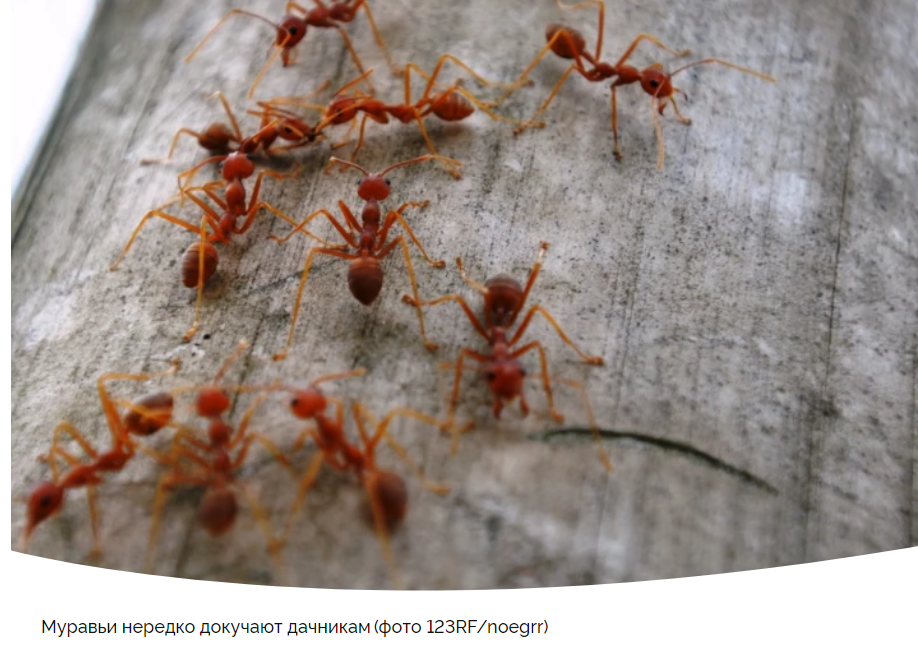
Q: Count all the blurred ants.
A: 3